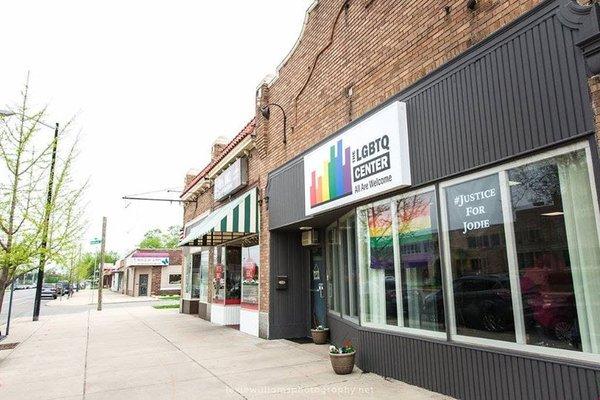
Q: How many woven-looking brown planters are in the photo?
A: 2